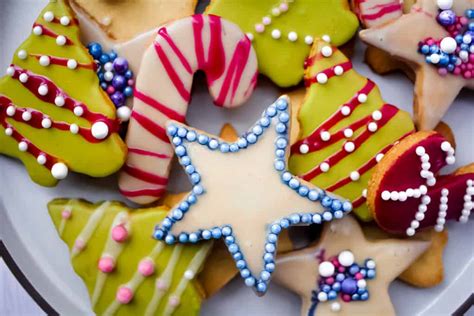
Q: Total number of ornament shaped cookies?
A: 0